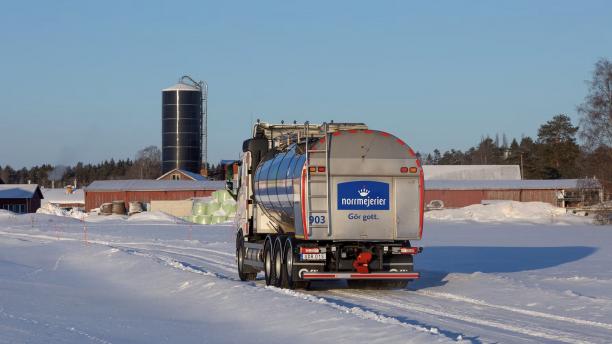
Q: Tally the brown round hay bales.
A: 3